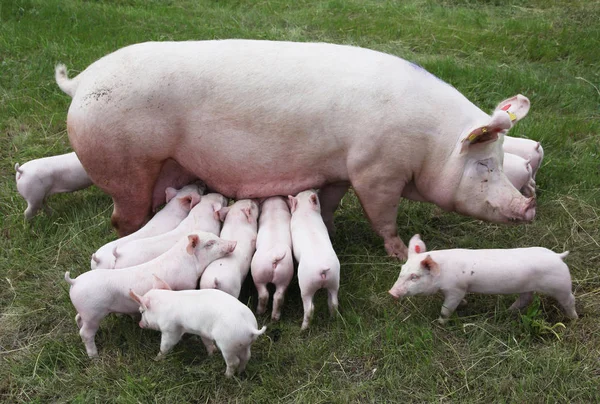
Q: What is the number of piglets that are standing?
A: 11